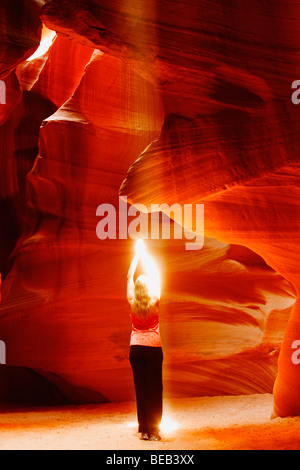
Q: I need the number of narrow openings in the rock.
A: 1